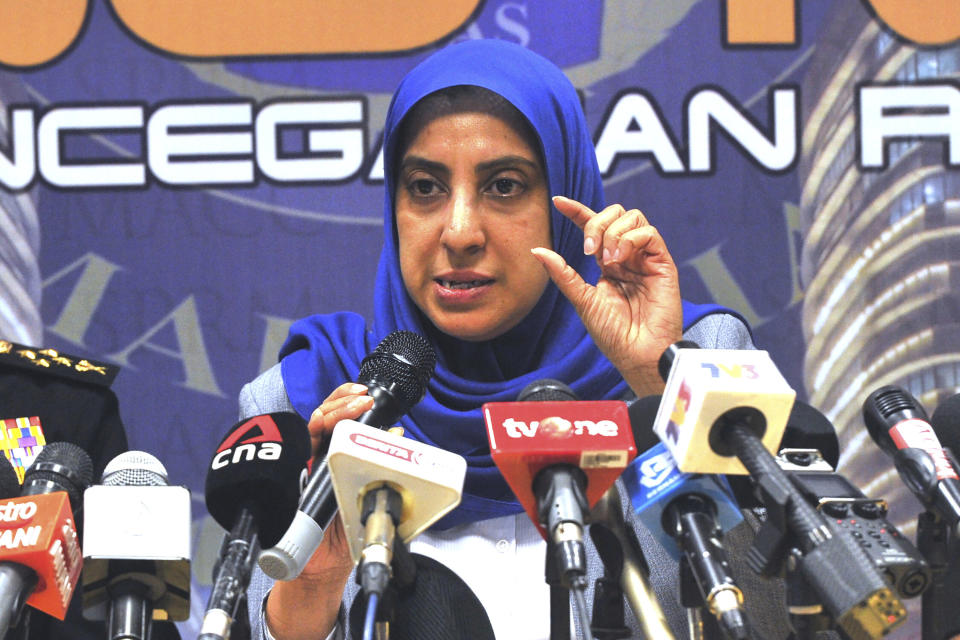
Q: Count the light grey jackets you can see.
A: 1